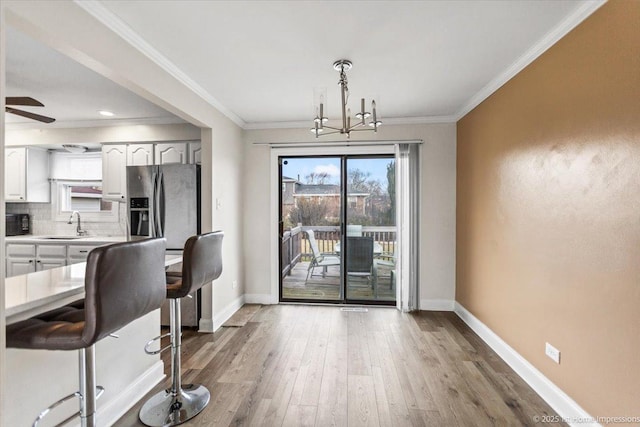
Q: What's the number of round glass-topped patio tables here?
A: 1